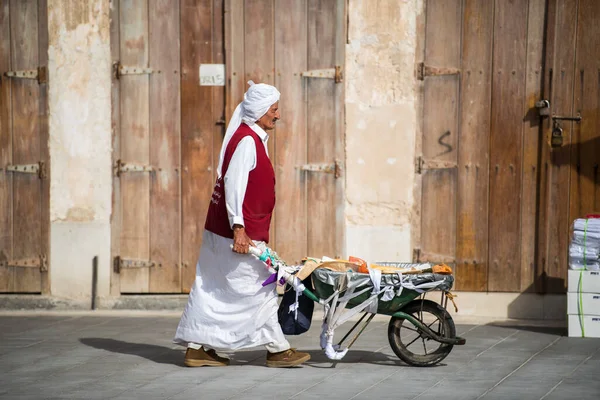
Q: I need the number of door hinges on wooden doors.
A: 11